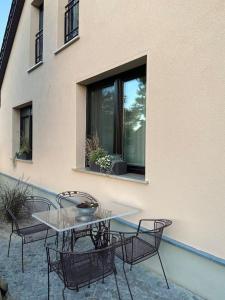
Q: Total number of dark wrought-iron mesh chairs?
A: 4